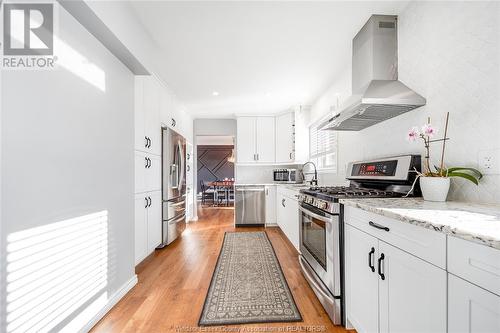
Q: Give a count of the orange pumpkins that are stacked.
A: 0